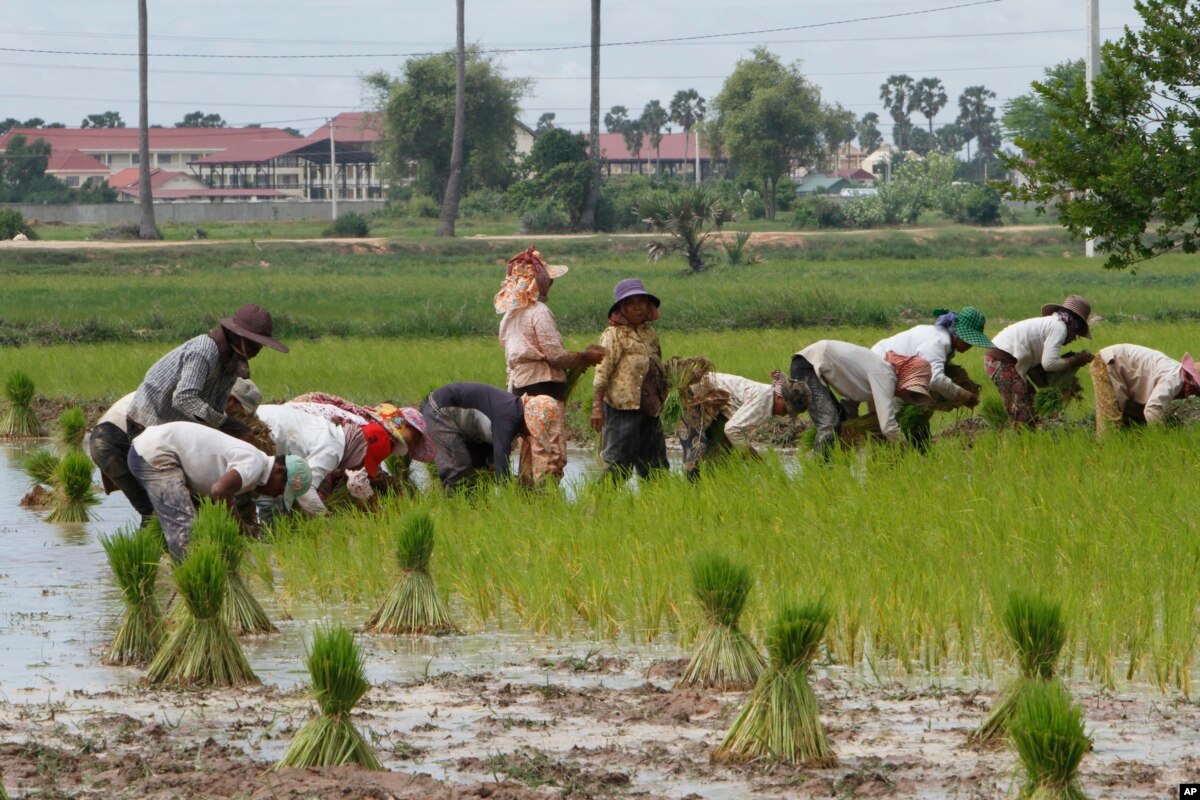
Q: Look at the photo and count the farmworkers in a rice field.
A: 14